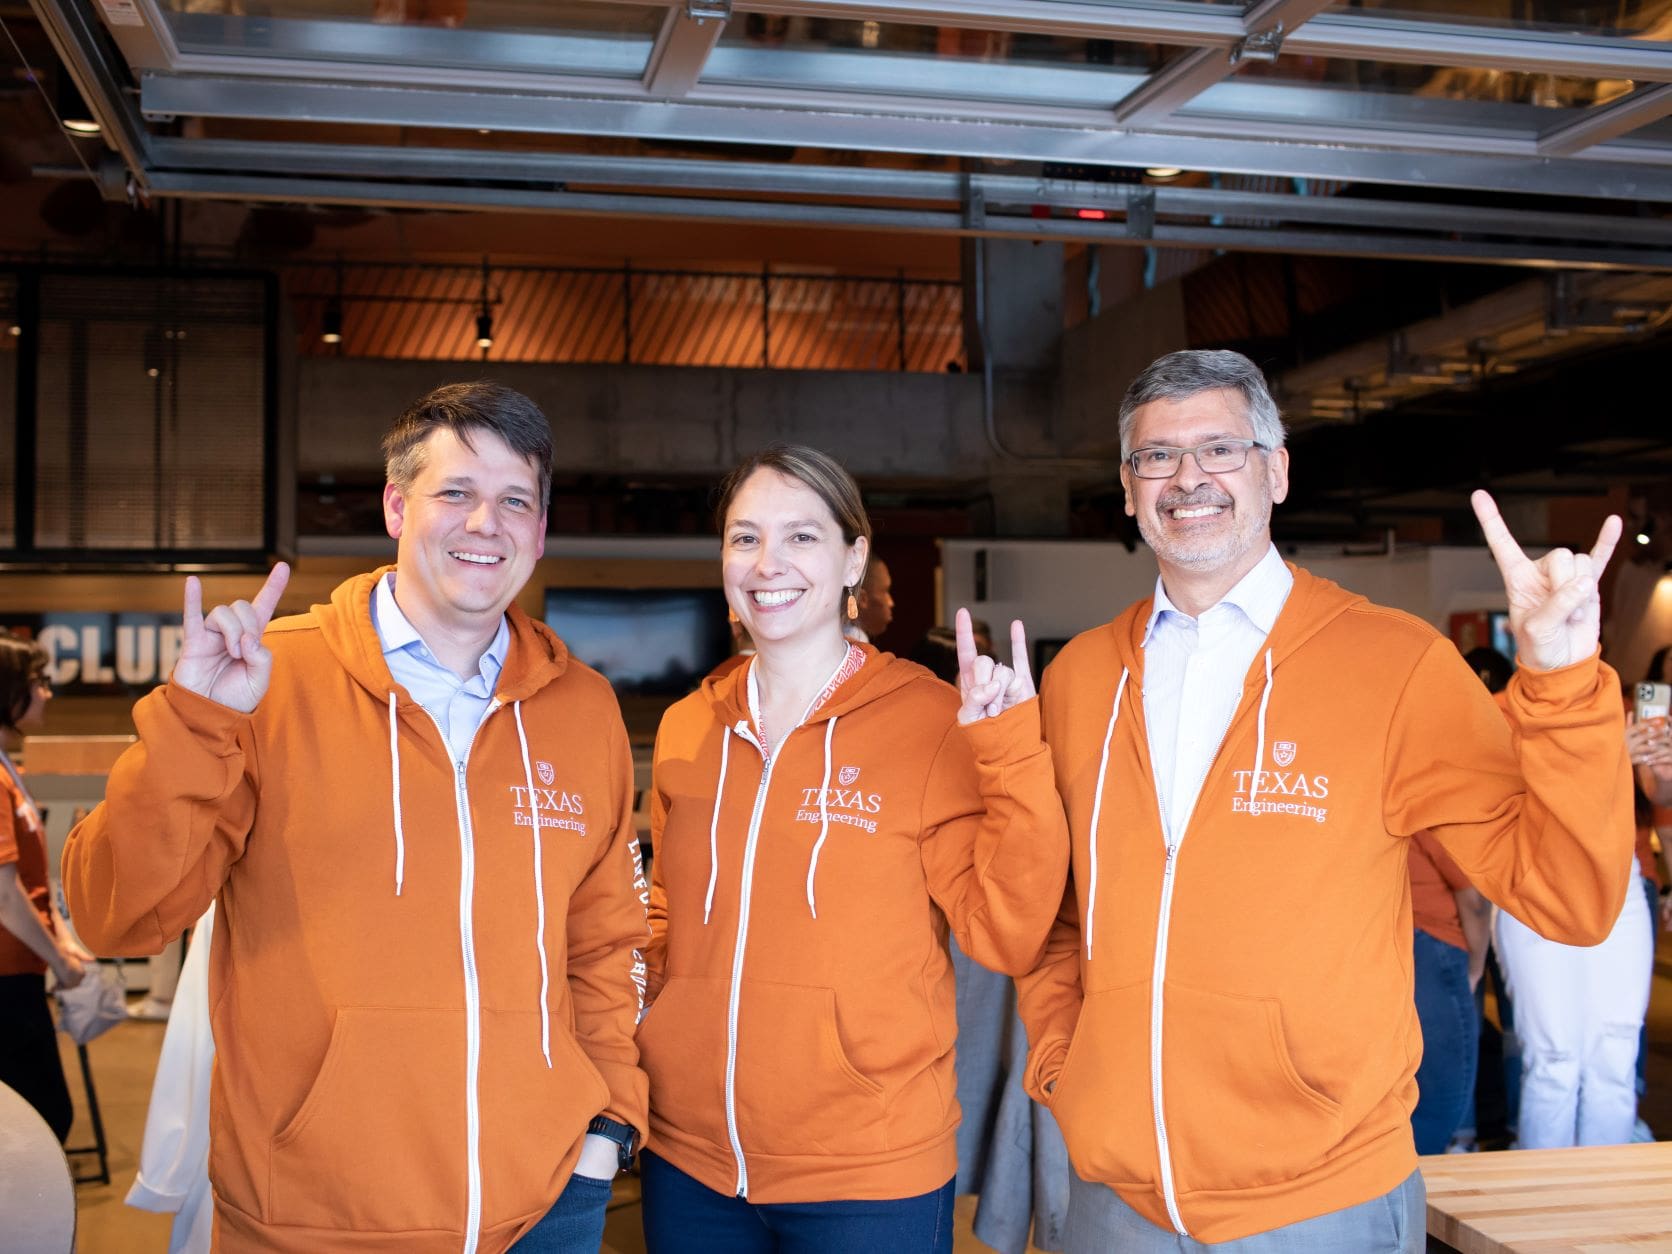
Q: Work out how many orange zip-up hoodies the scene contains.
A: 3